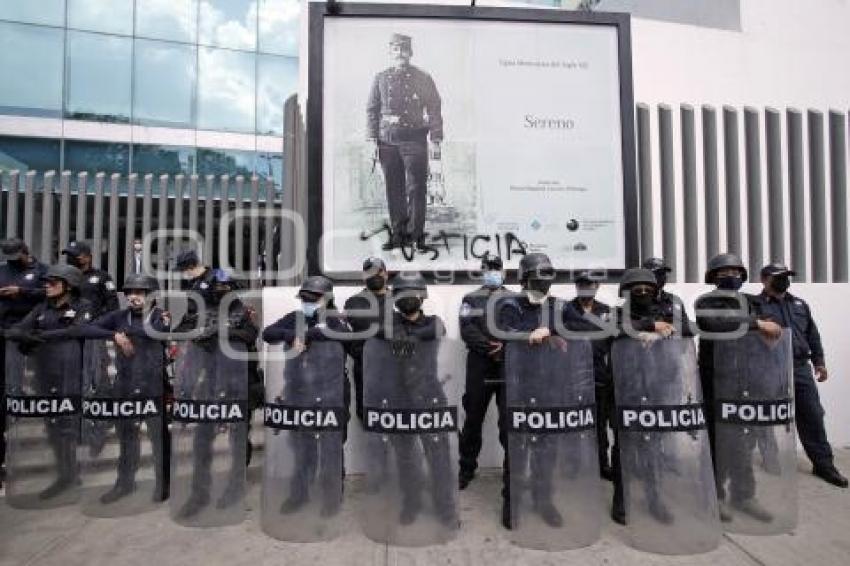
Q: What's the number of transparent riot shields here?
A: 8